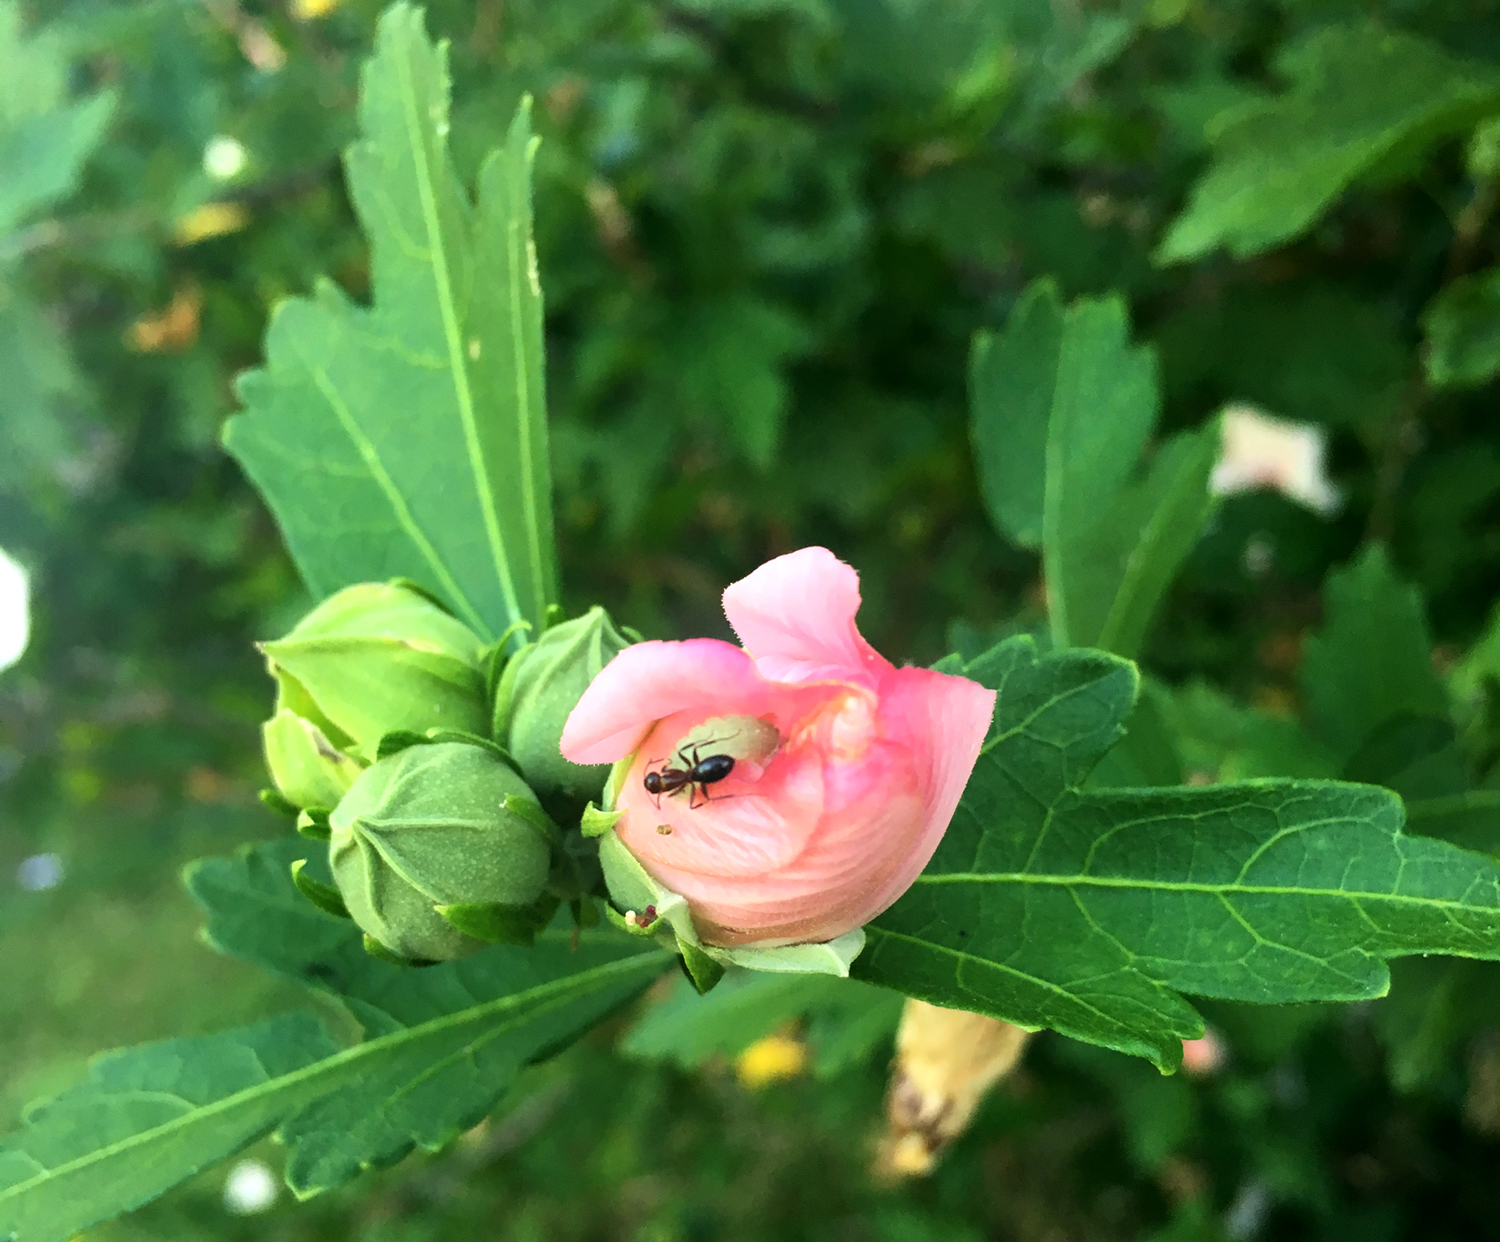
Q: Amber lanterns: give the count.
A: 0